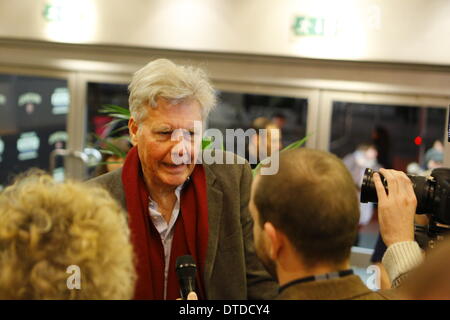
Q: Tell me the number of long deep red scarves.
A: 1